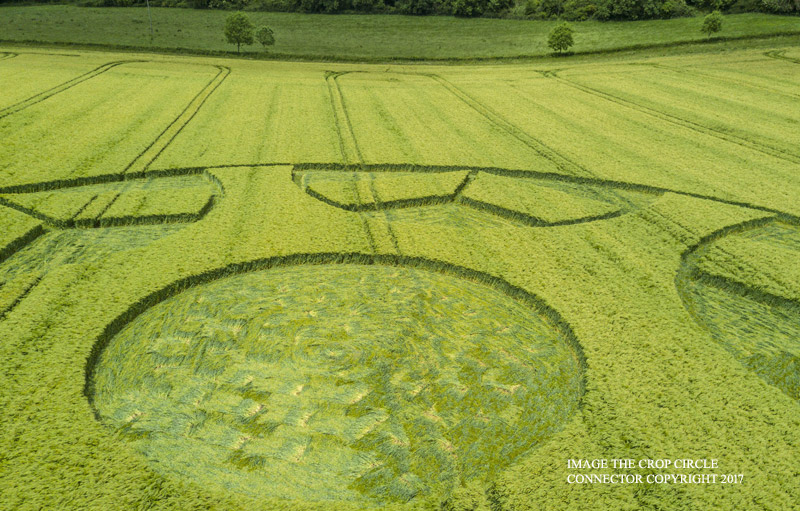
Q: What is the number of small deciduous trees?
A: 4